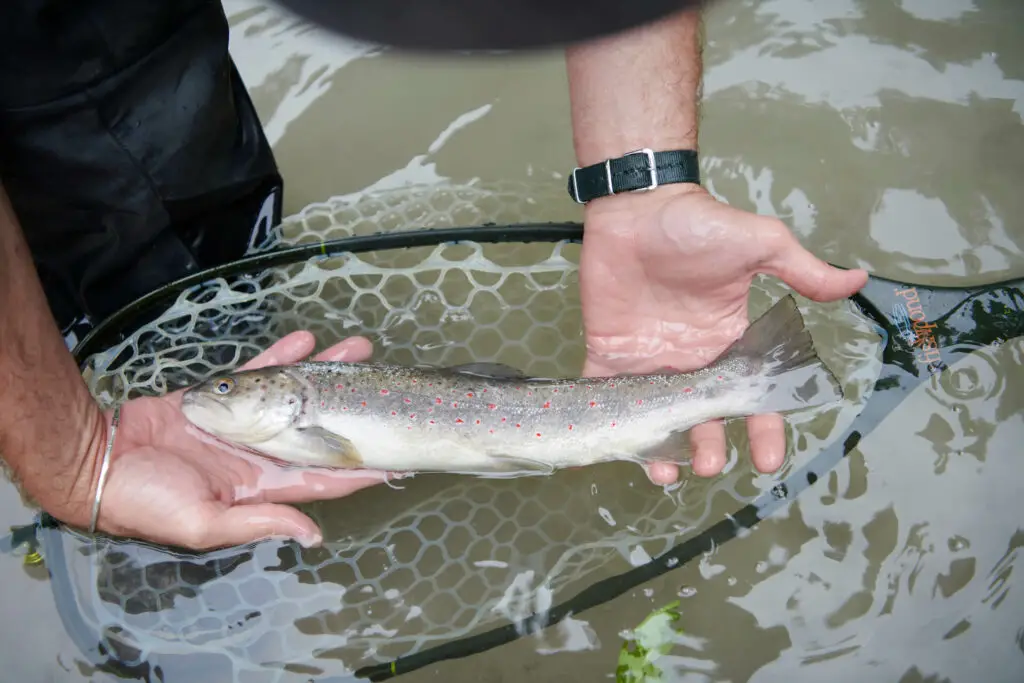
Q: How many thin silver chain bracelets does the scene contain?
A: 1